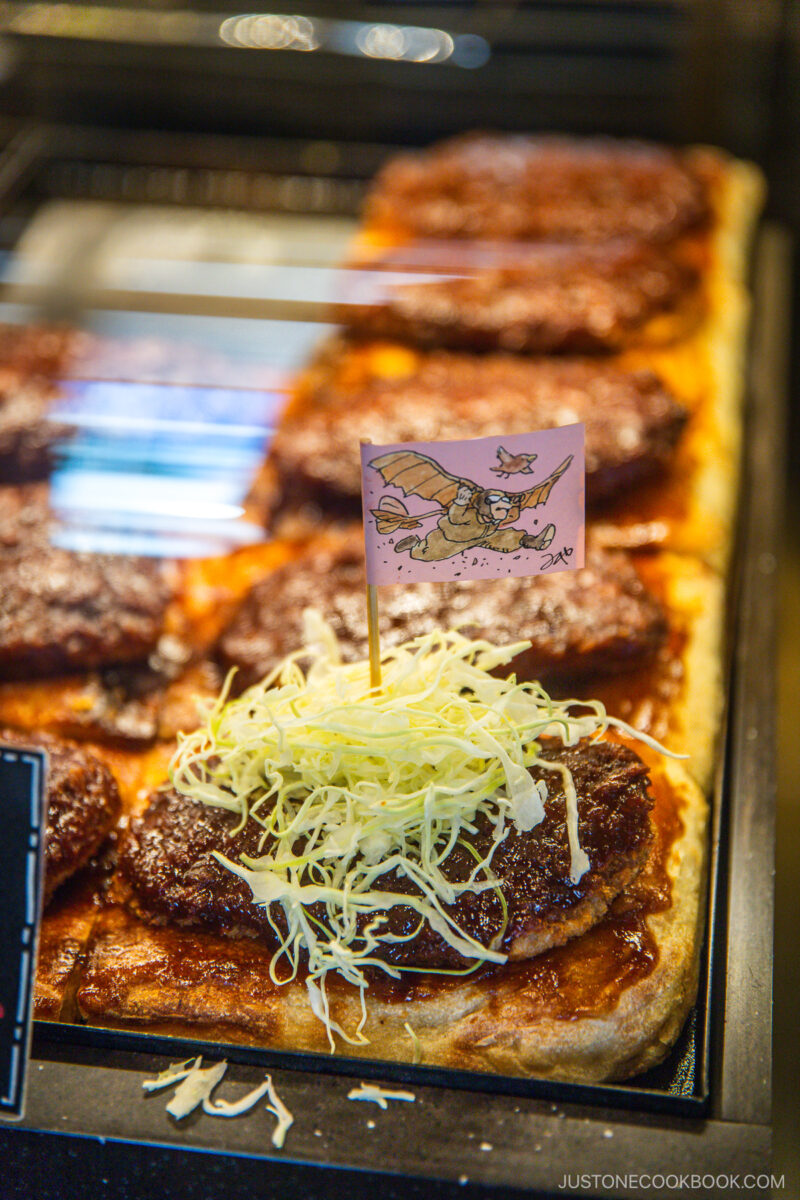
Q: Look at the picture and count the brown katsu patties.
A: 8